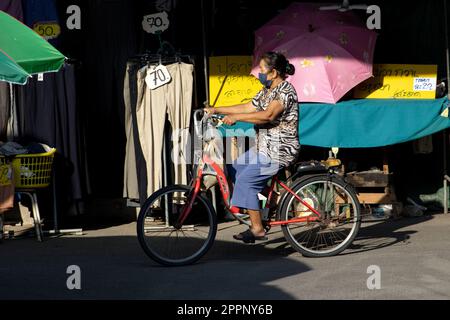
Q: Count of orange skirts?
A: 0